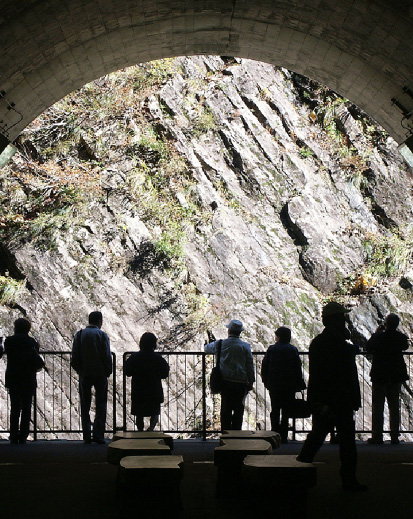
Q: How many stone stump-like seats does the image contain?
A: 6